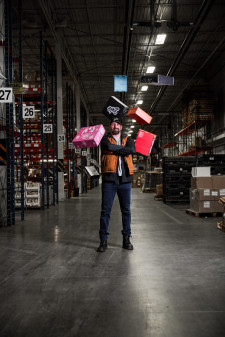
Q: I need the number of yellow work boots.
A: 0